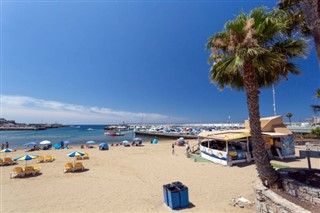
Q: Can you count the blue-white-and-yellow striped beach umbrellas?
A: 3